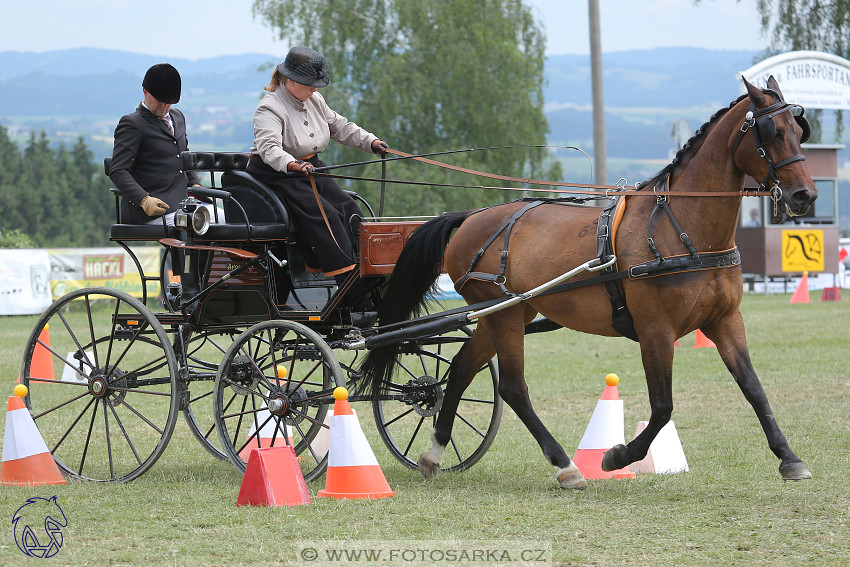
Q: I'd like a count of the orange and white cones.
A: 4